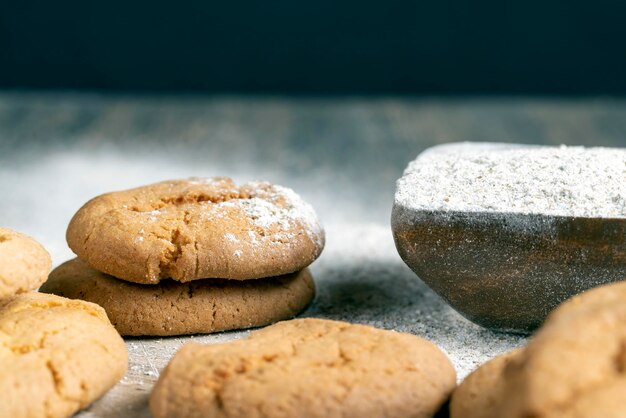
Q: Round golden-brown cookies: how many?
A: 7